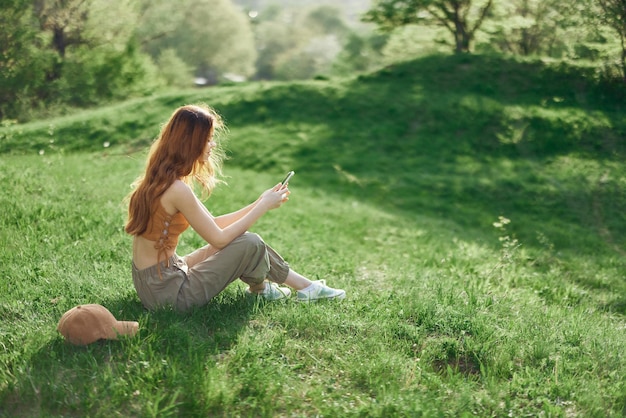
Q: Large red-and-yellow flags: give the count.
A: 0